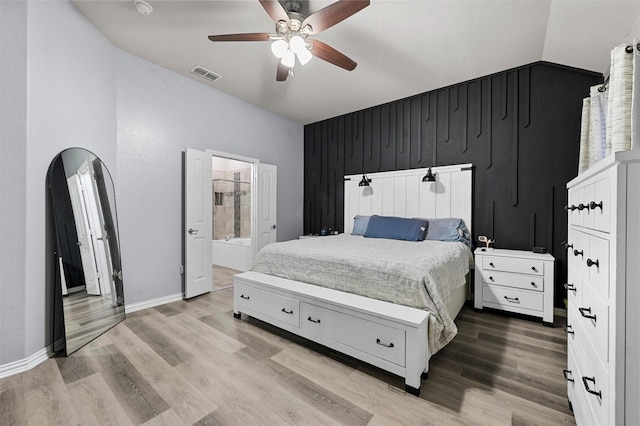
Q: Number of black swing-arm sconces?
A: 2